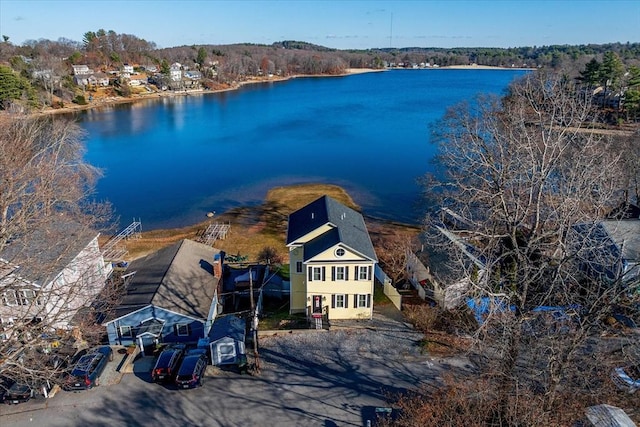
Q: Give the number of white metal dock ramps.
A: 2